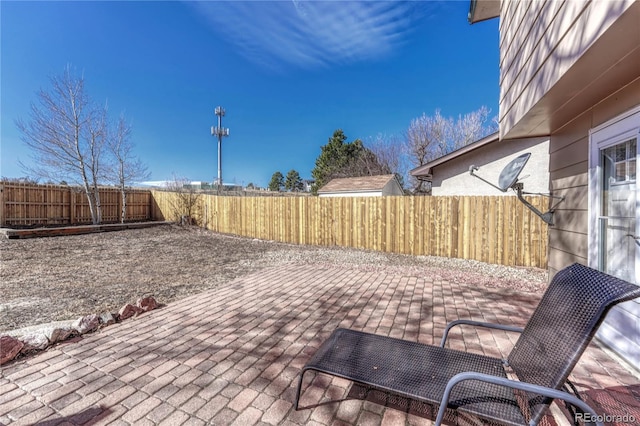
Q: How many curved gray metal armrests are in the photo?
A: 2